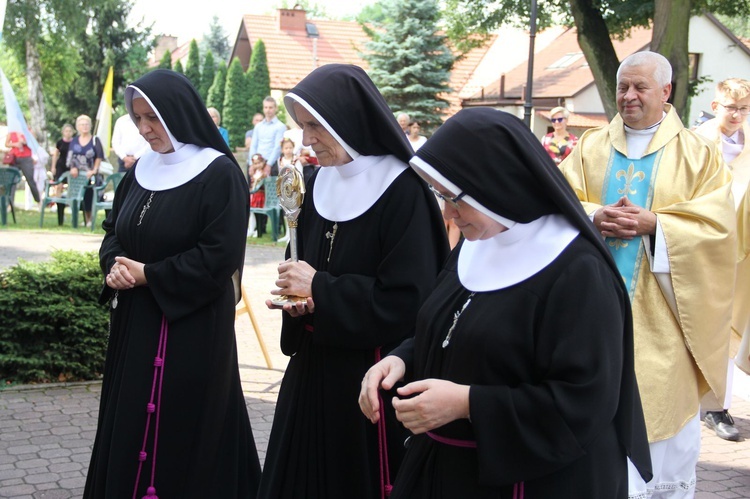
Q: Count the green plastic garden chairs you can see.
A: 4